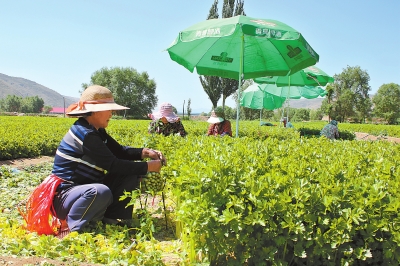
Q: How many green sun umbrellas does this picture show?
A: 4